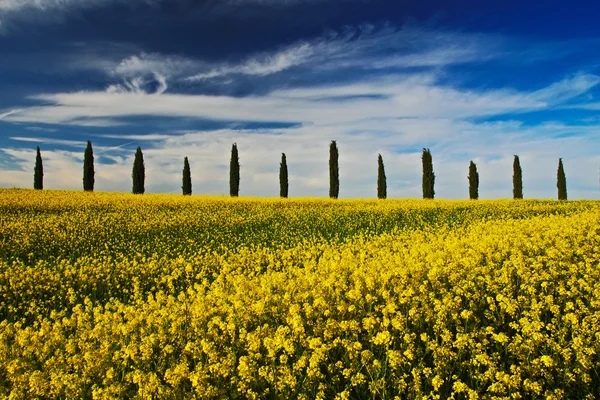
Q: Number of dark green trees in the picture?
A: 12